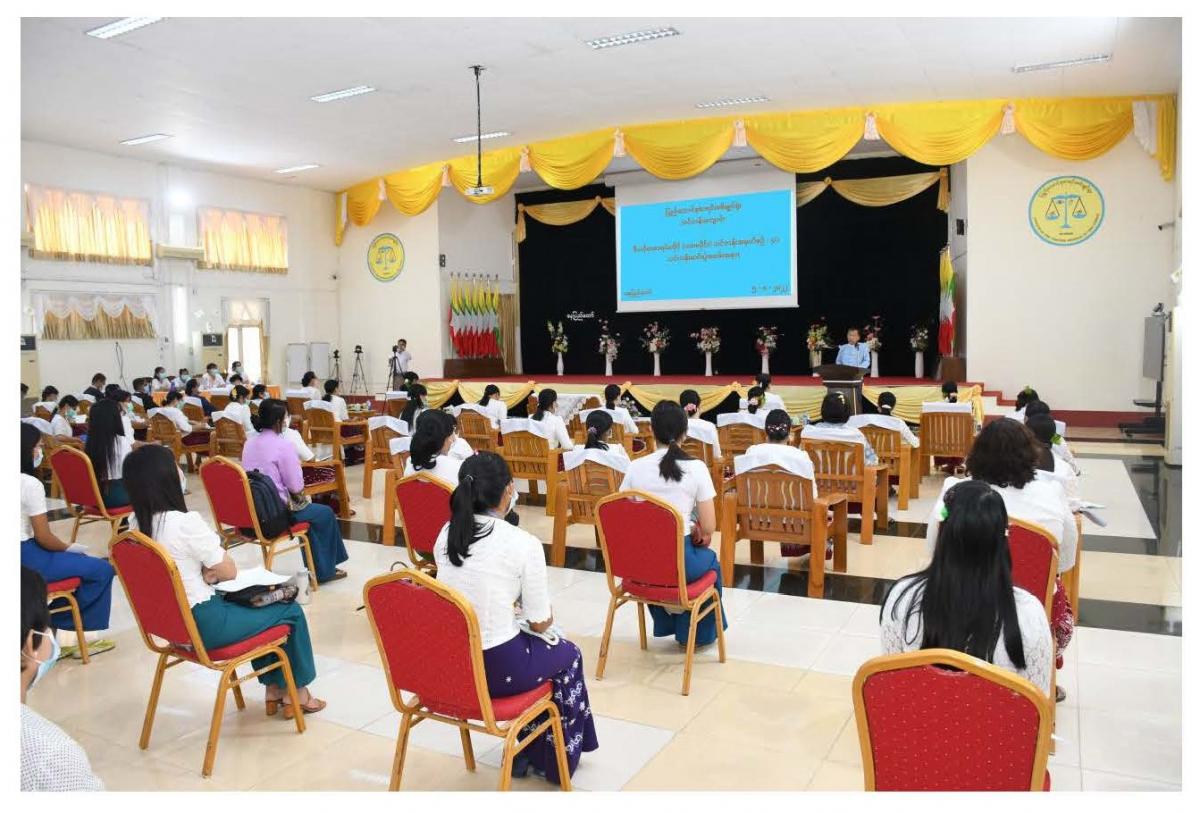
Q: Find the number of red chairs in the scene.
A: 9